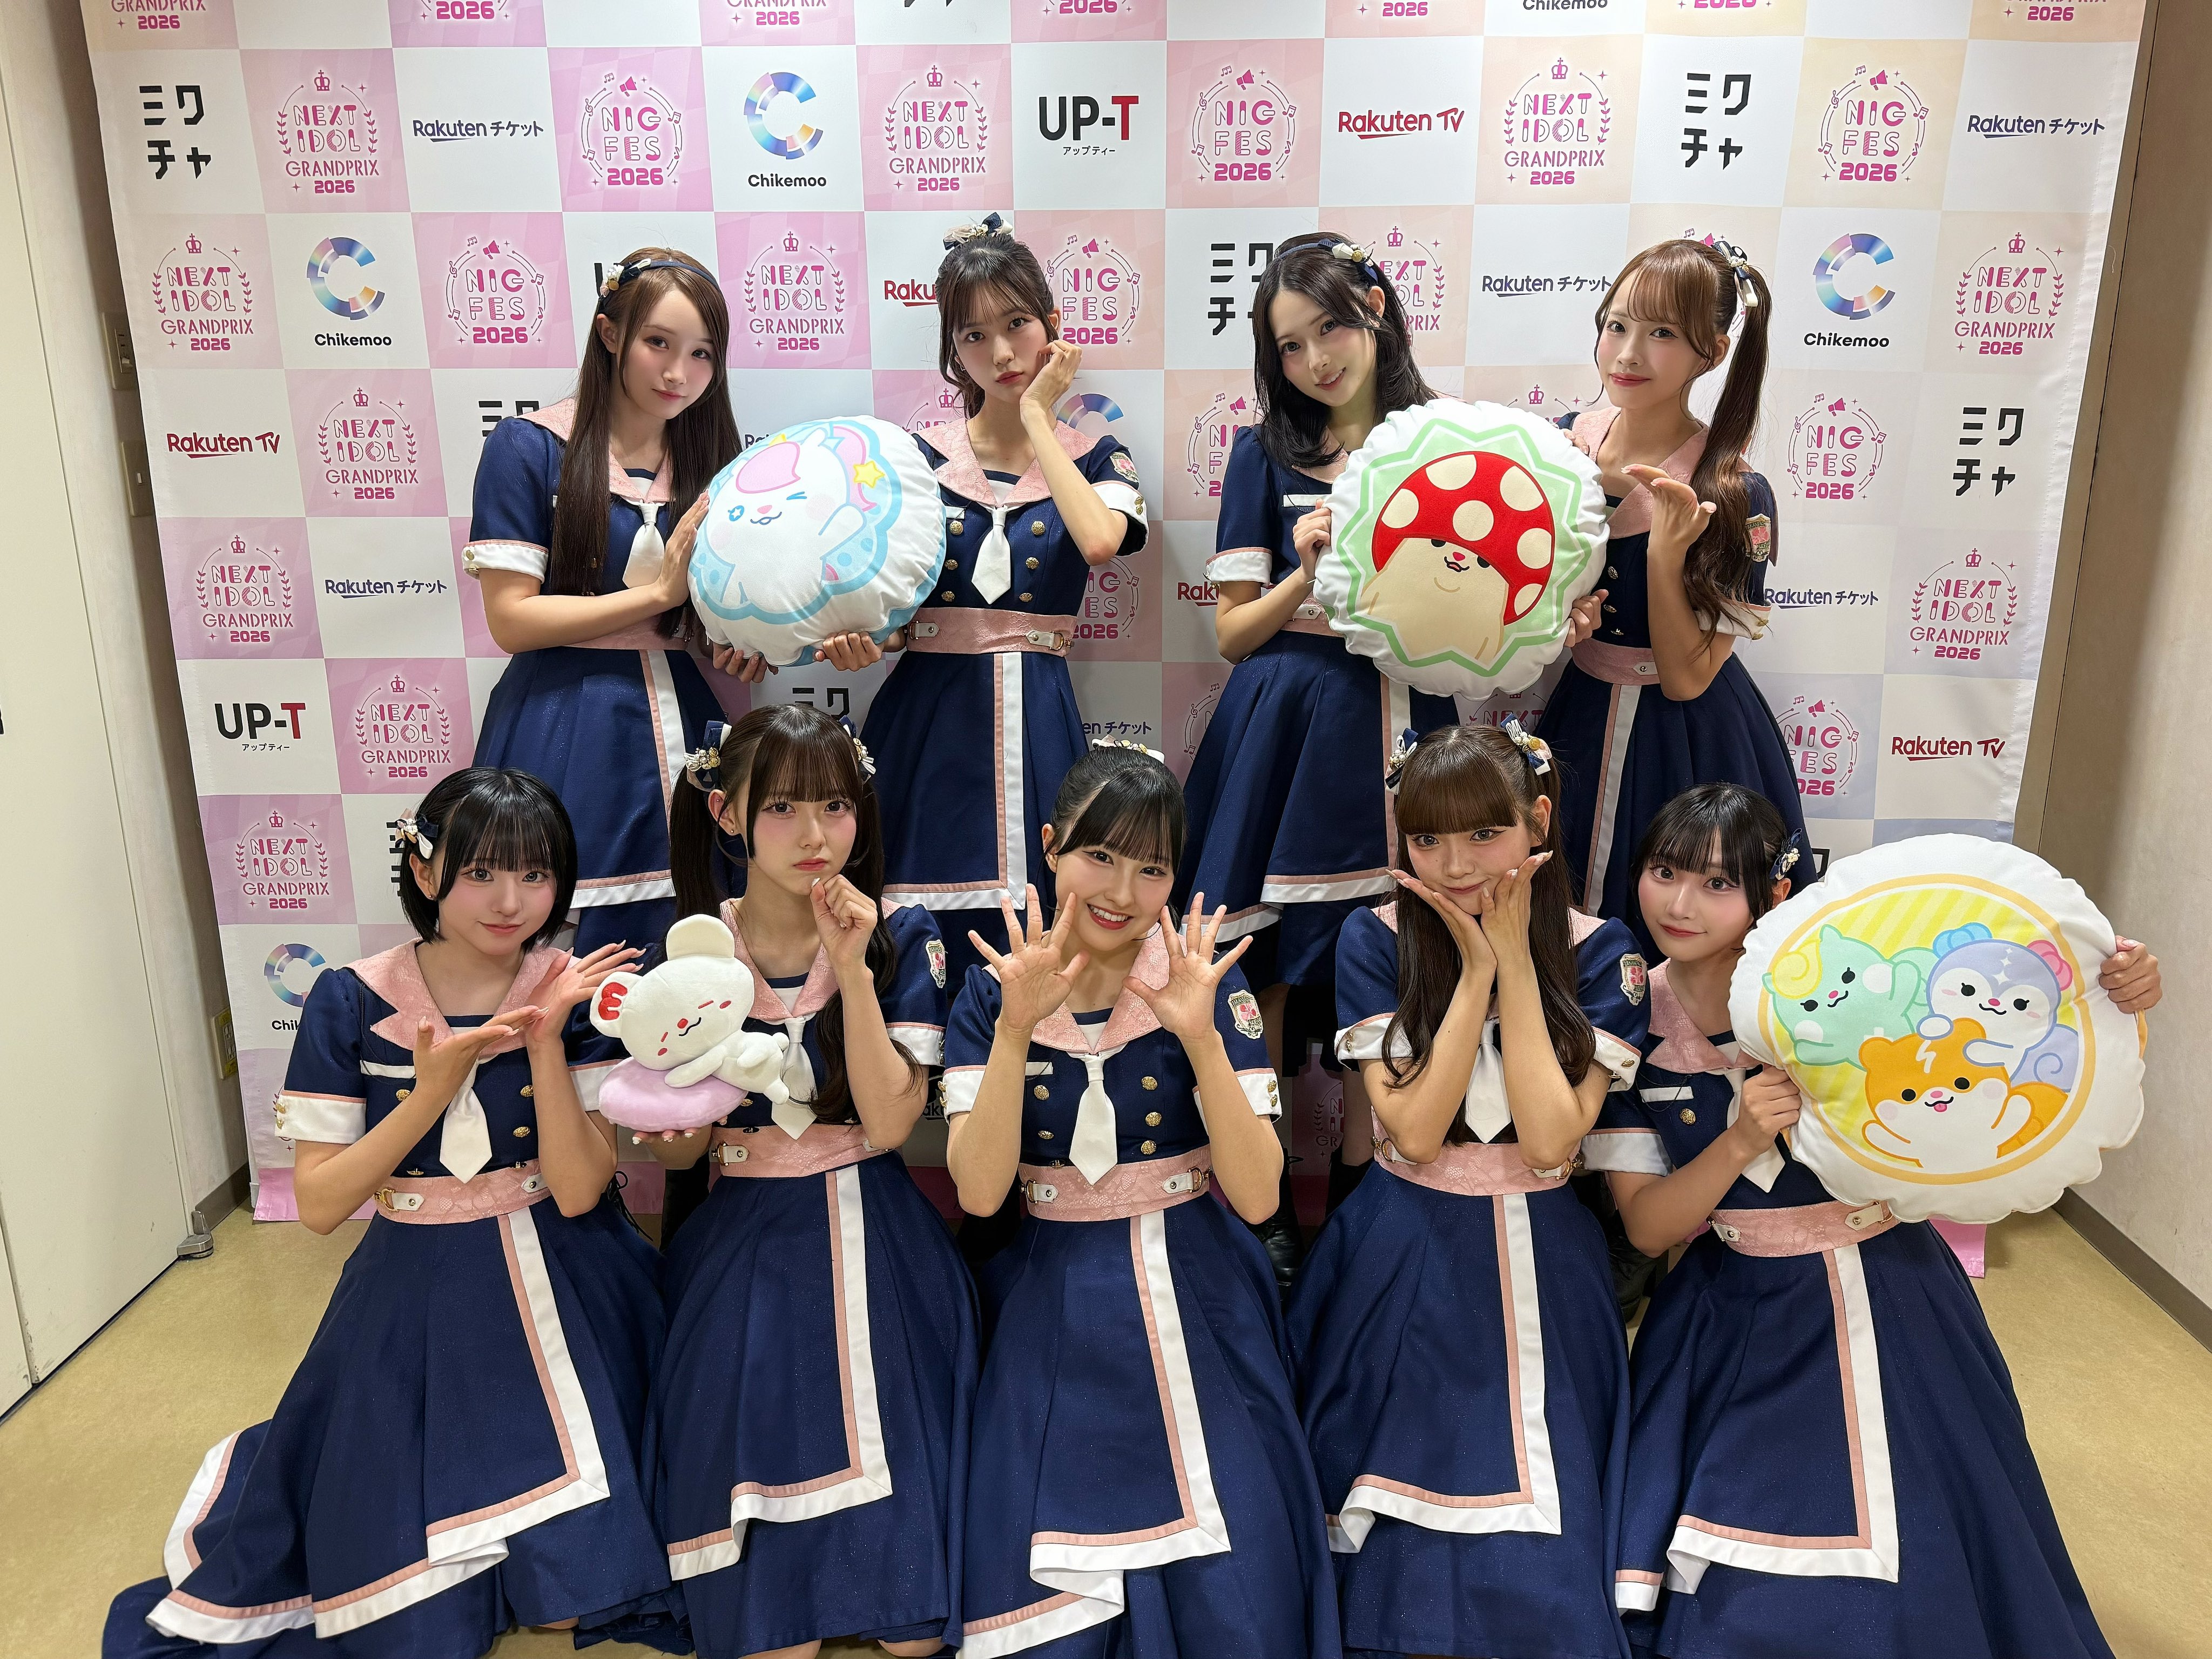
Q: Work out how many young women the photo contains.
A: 9